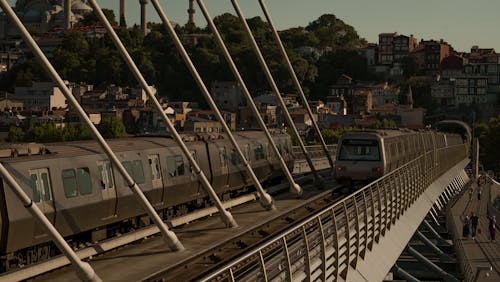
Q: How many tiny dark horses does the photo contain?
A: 0